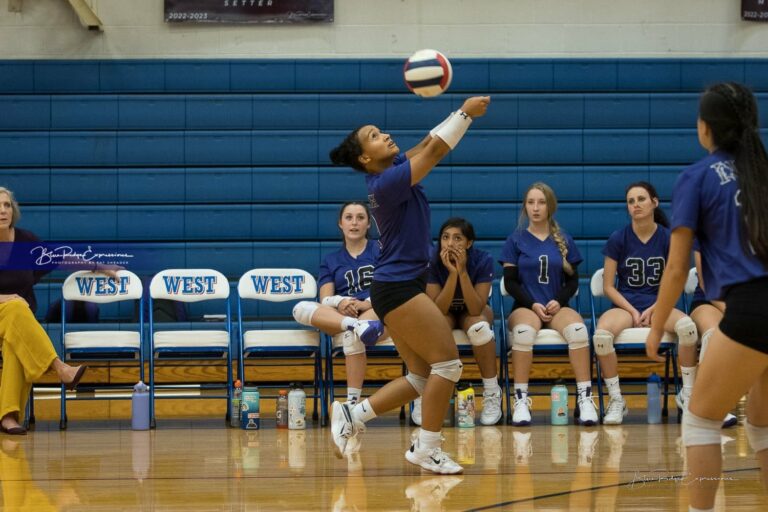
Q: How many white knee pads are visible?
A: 12